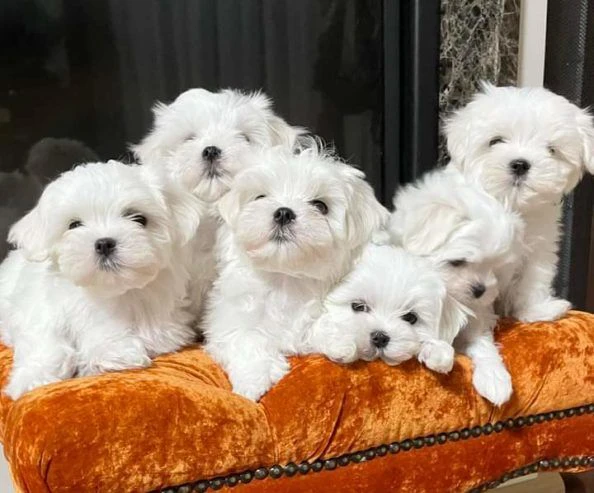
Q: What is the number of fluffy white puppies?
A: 6